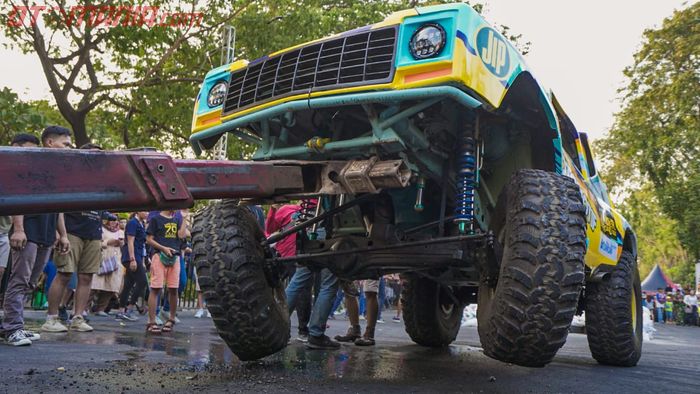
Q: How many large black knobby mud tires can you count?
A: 4